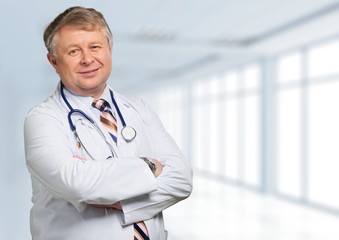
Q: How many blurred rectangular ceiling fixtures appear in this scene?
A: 2